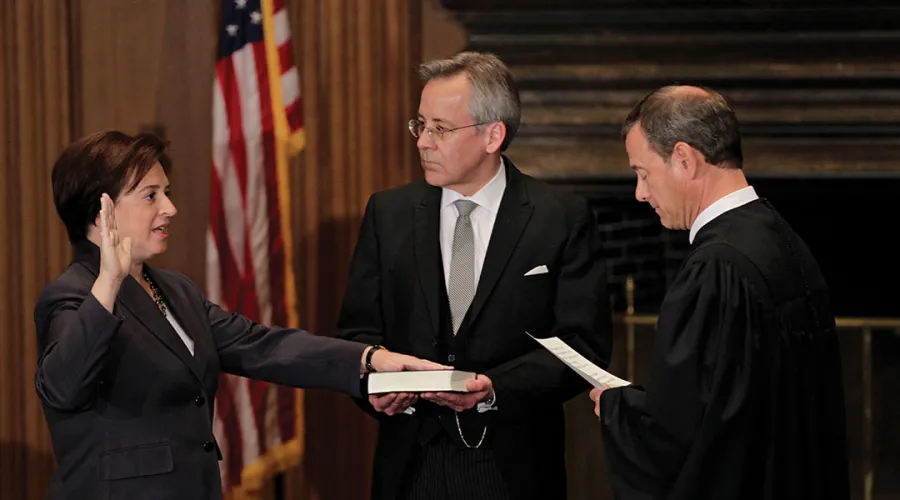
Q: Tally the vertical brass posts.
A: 2